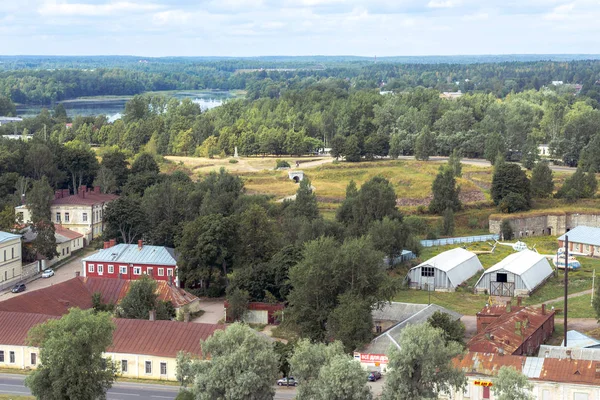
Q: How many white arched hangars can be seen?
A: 2